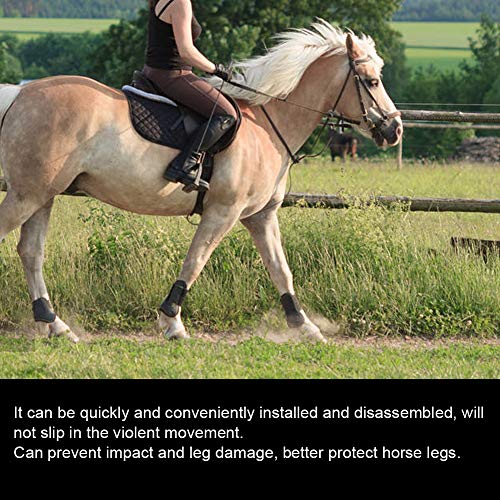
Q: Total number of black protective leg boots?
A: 3